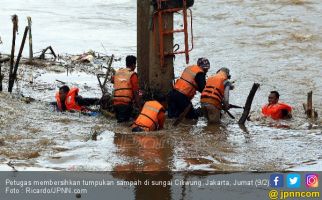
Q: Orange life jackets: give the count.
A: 6